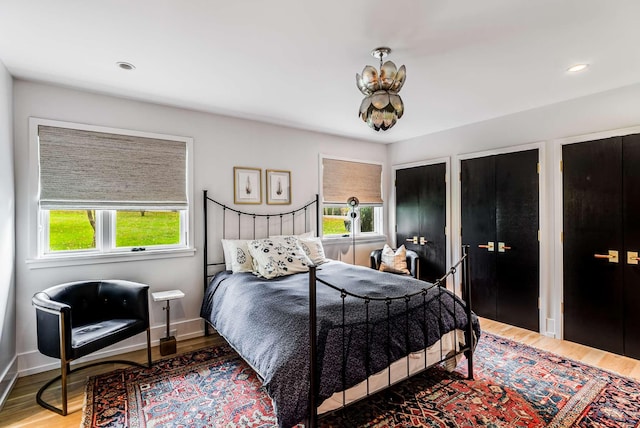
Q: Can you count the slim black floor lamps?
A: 1